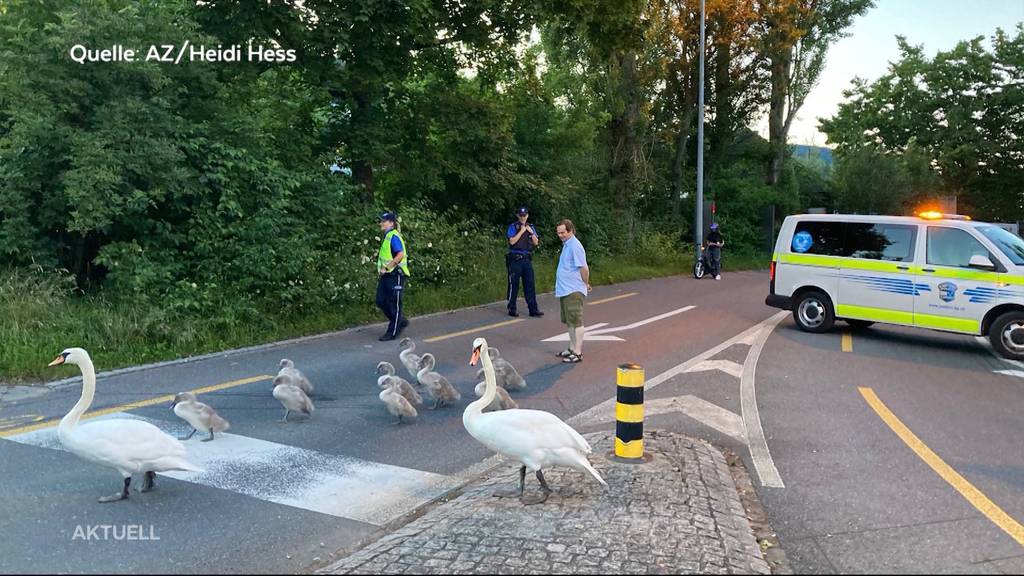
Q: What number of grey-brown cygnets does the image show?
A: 9